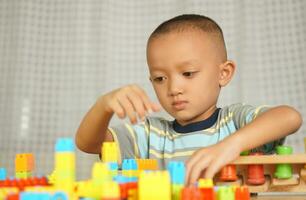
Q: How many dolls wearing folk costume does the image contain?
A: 0